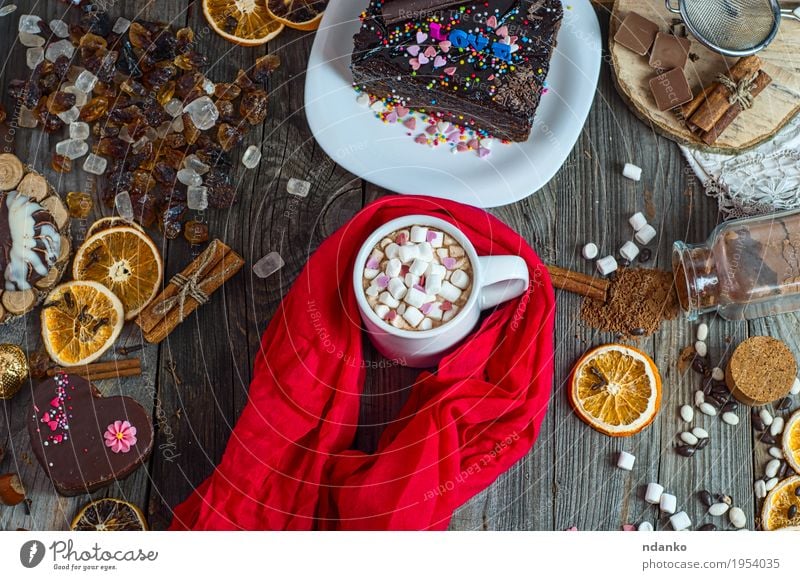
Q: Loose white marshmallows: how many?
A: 11